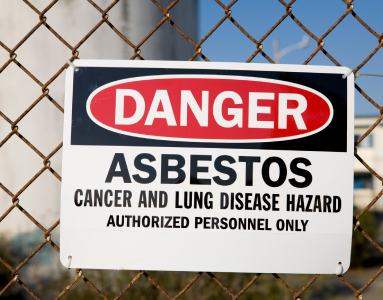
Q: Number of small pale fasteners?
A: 4